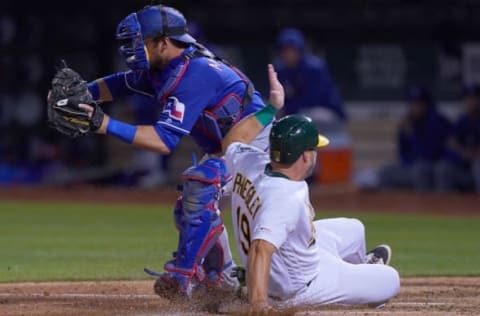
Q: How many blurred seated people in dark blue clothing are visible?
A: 3